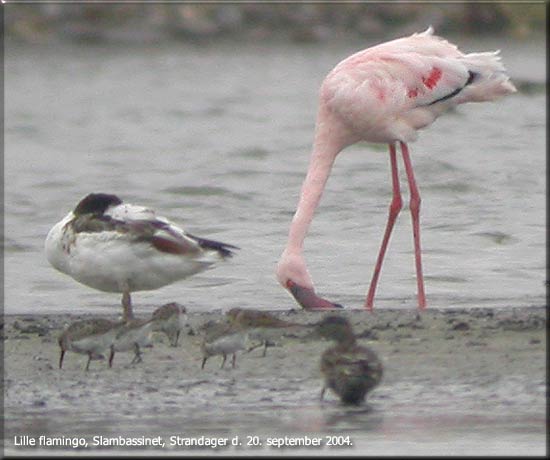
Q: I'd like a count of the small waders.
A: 5